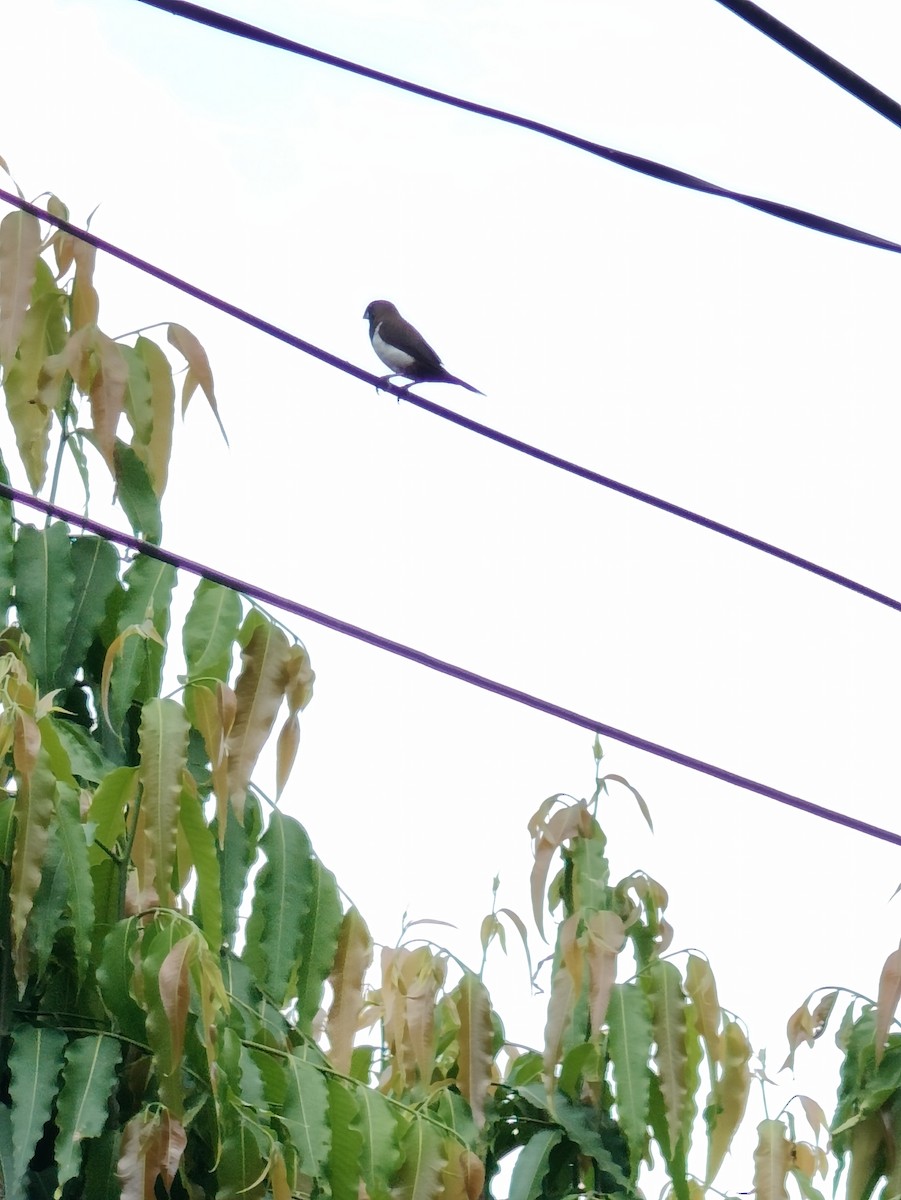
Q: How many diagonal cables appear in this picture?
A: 4